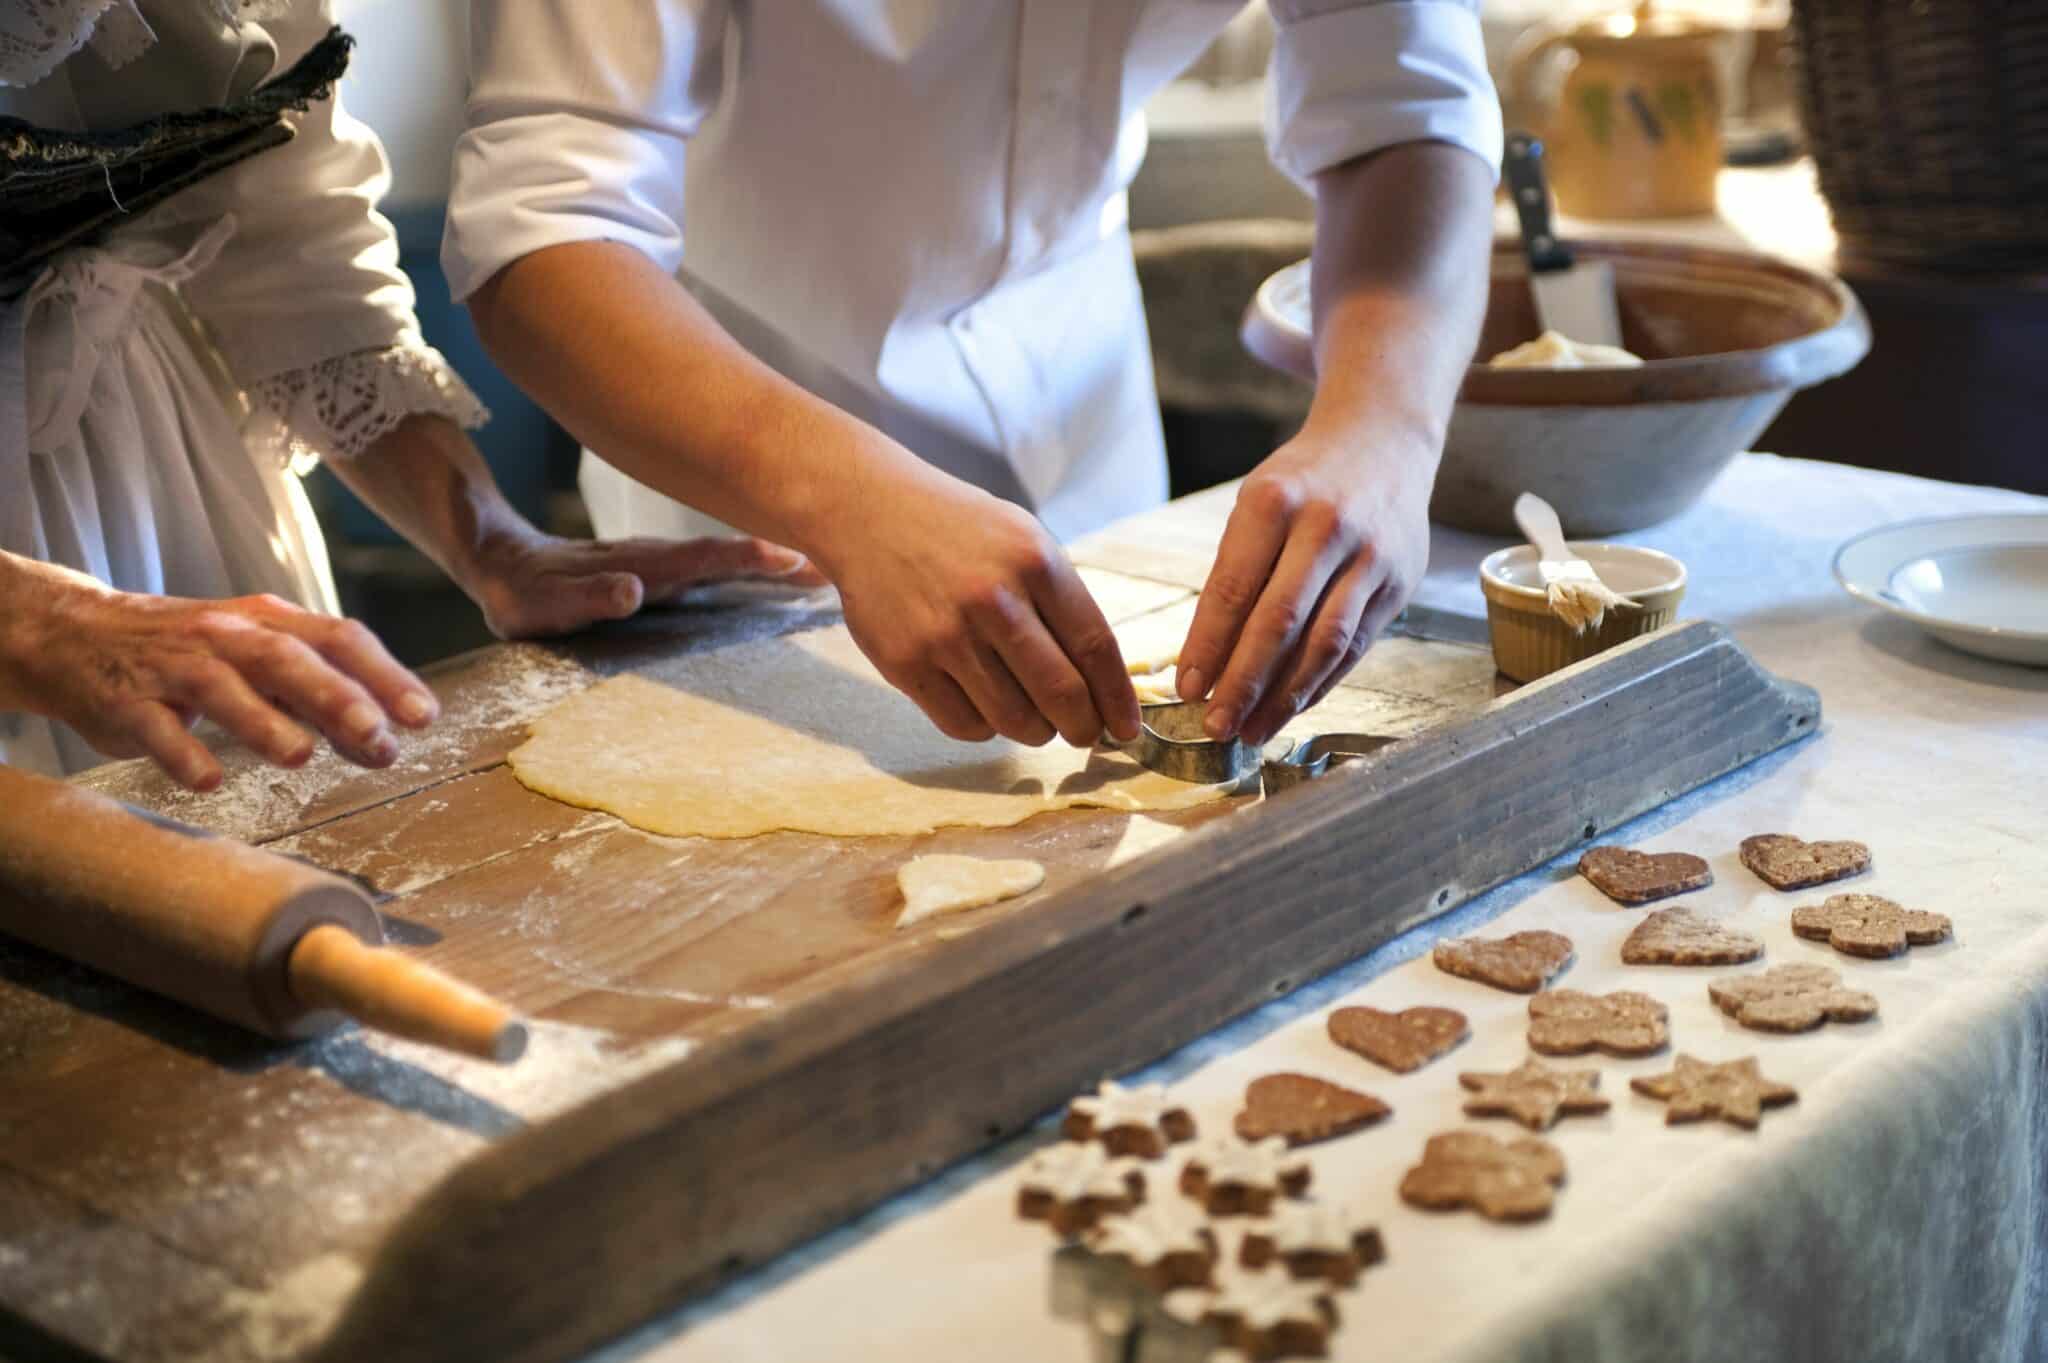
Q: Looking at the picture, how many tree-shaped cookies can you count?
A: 0